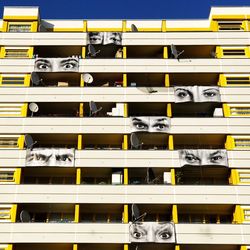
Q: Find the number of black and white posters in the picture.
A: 7